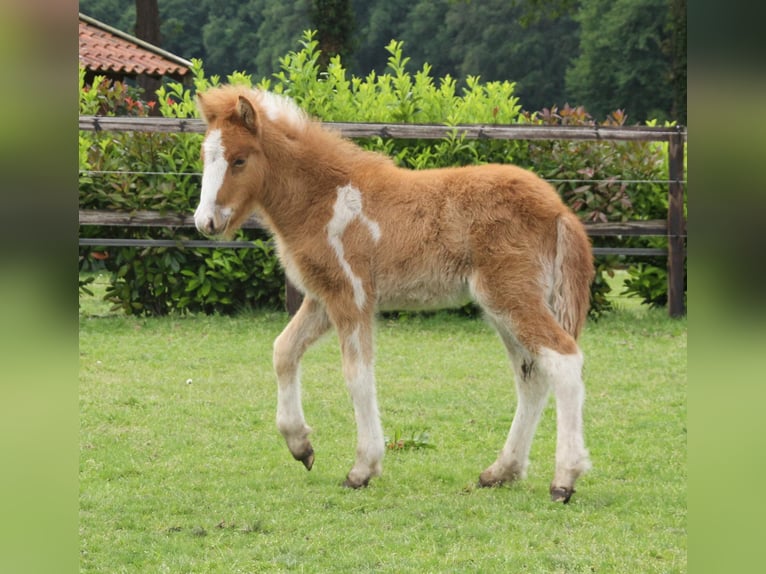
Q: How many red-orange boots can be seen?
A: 0